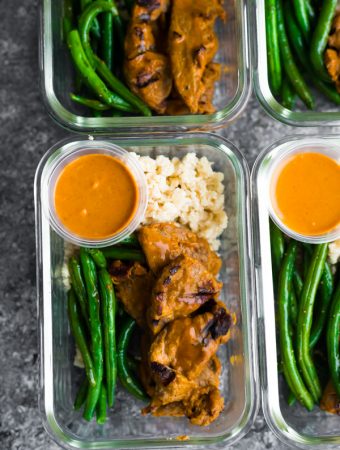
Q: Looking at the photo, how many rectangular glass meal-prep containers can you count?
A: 4